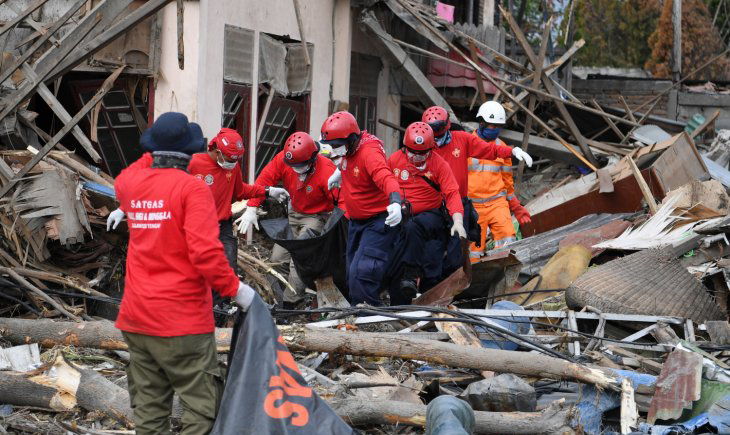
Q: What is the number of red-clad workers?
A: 6